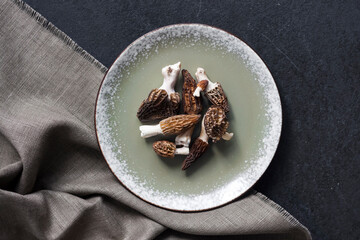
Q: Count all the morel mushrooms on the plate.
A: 8